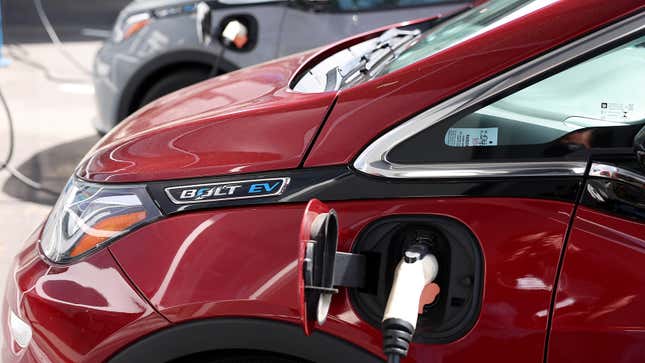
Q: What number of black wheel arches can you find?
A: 2